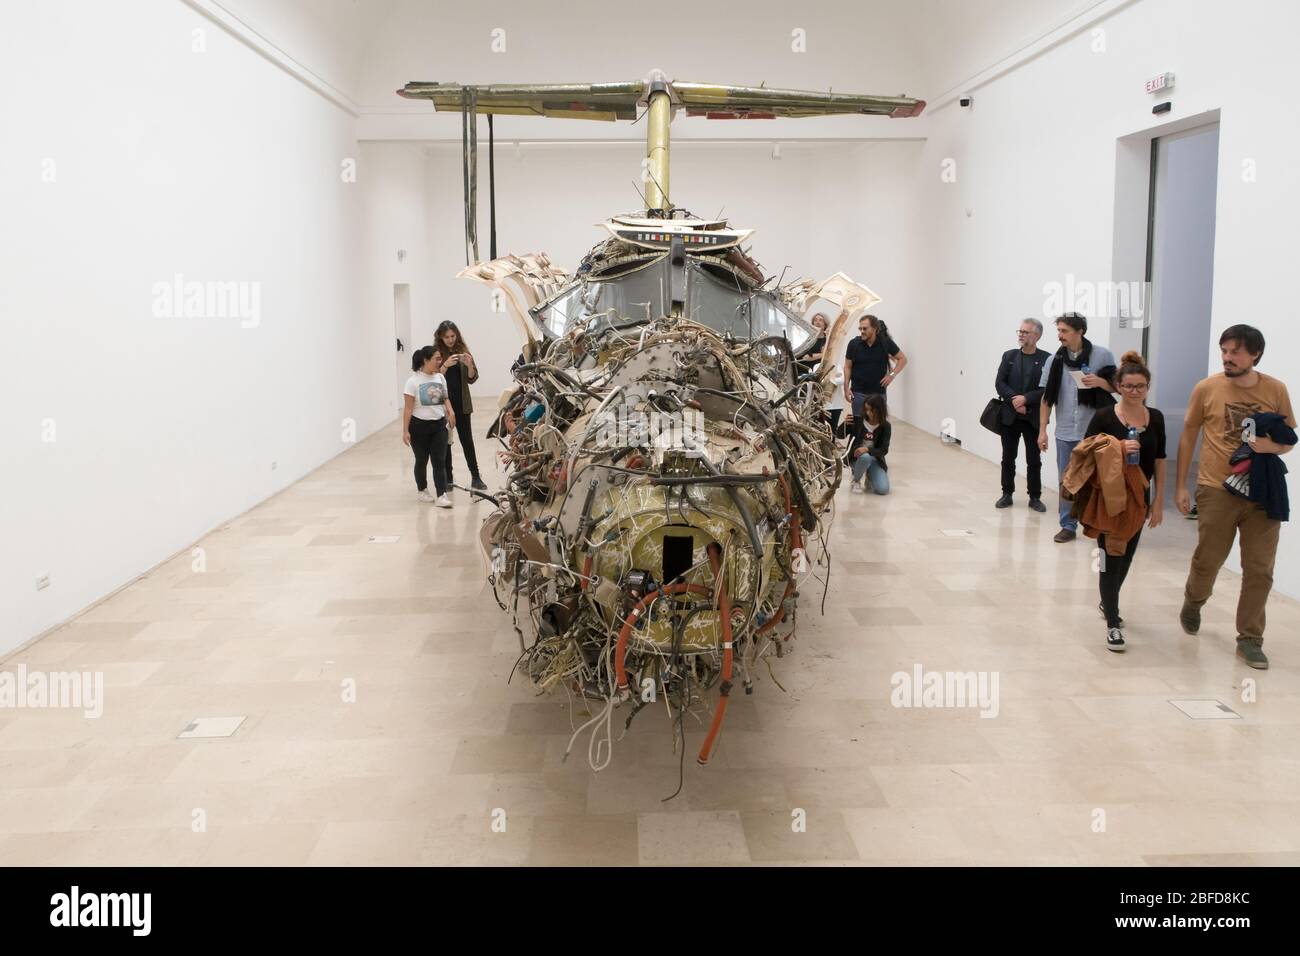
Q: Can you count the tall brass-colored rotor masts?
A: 1